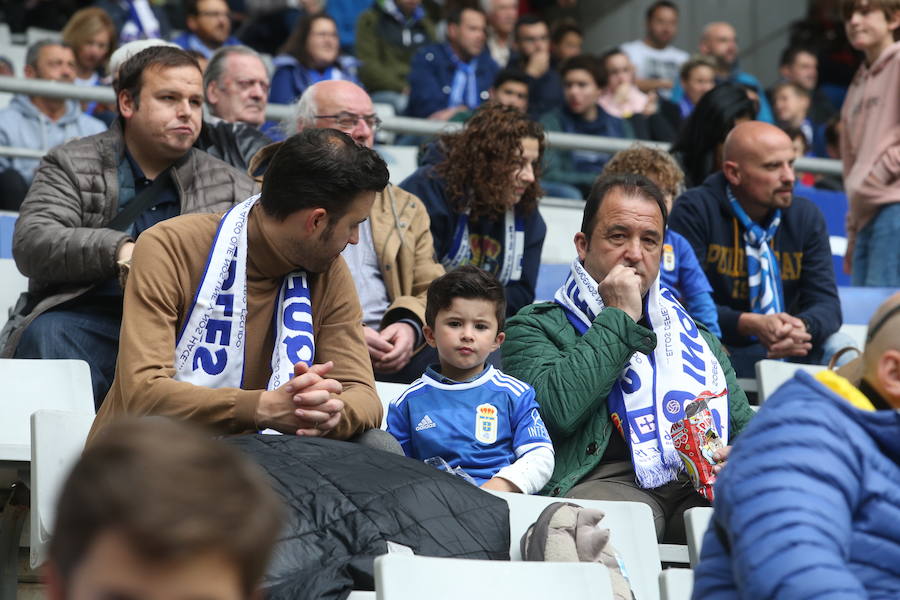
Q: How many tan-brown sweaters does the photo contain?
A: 1